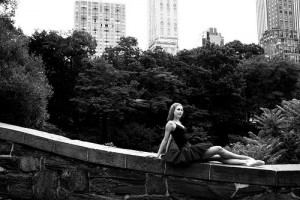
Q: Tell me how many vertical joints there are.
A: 7